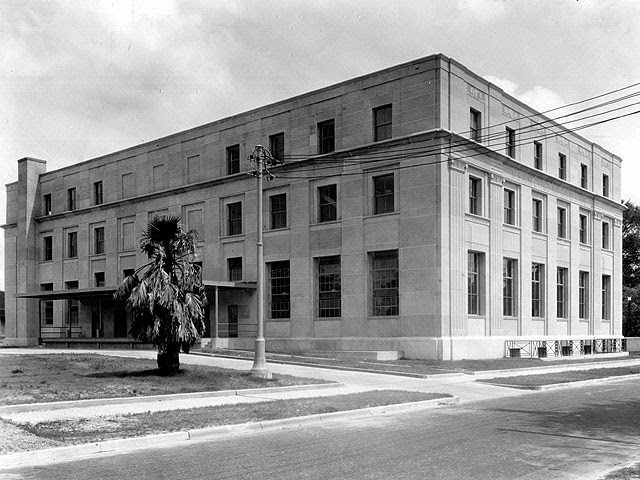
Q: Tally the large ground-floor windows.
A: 9